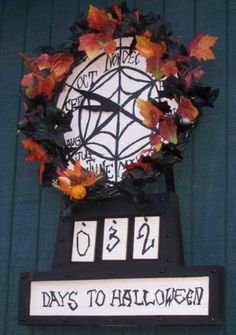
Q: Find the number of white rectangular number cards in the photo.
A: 3